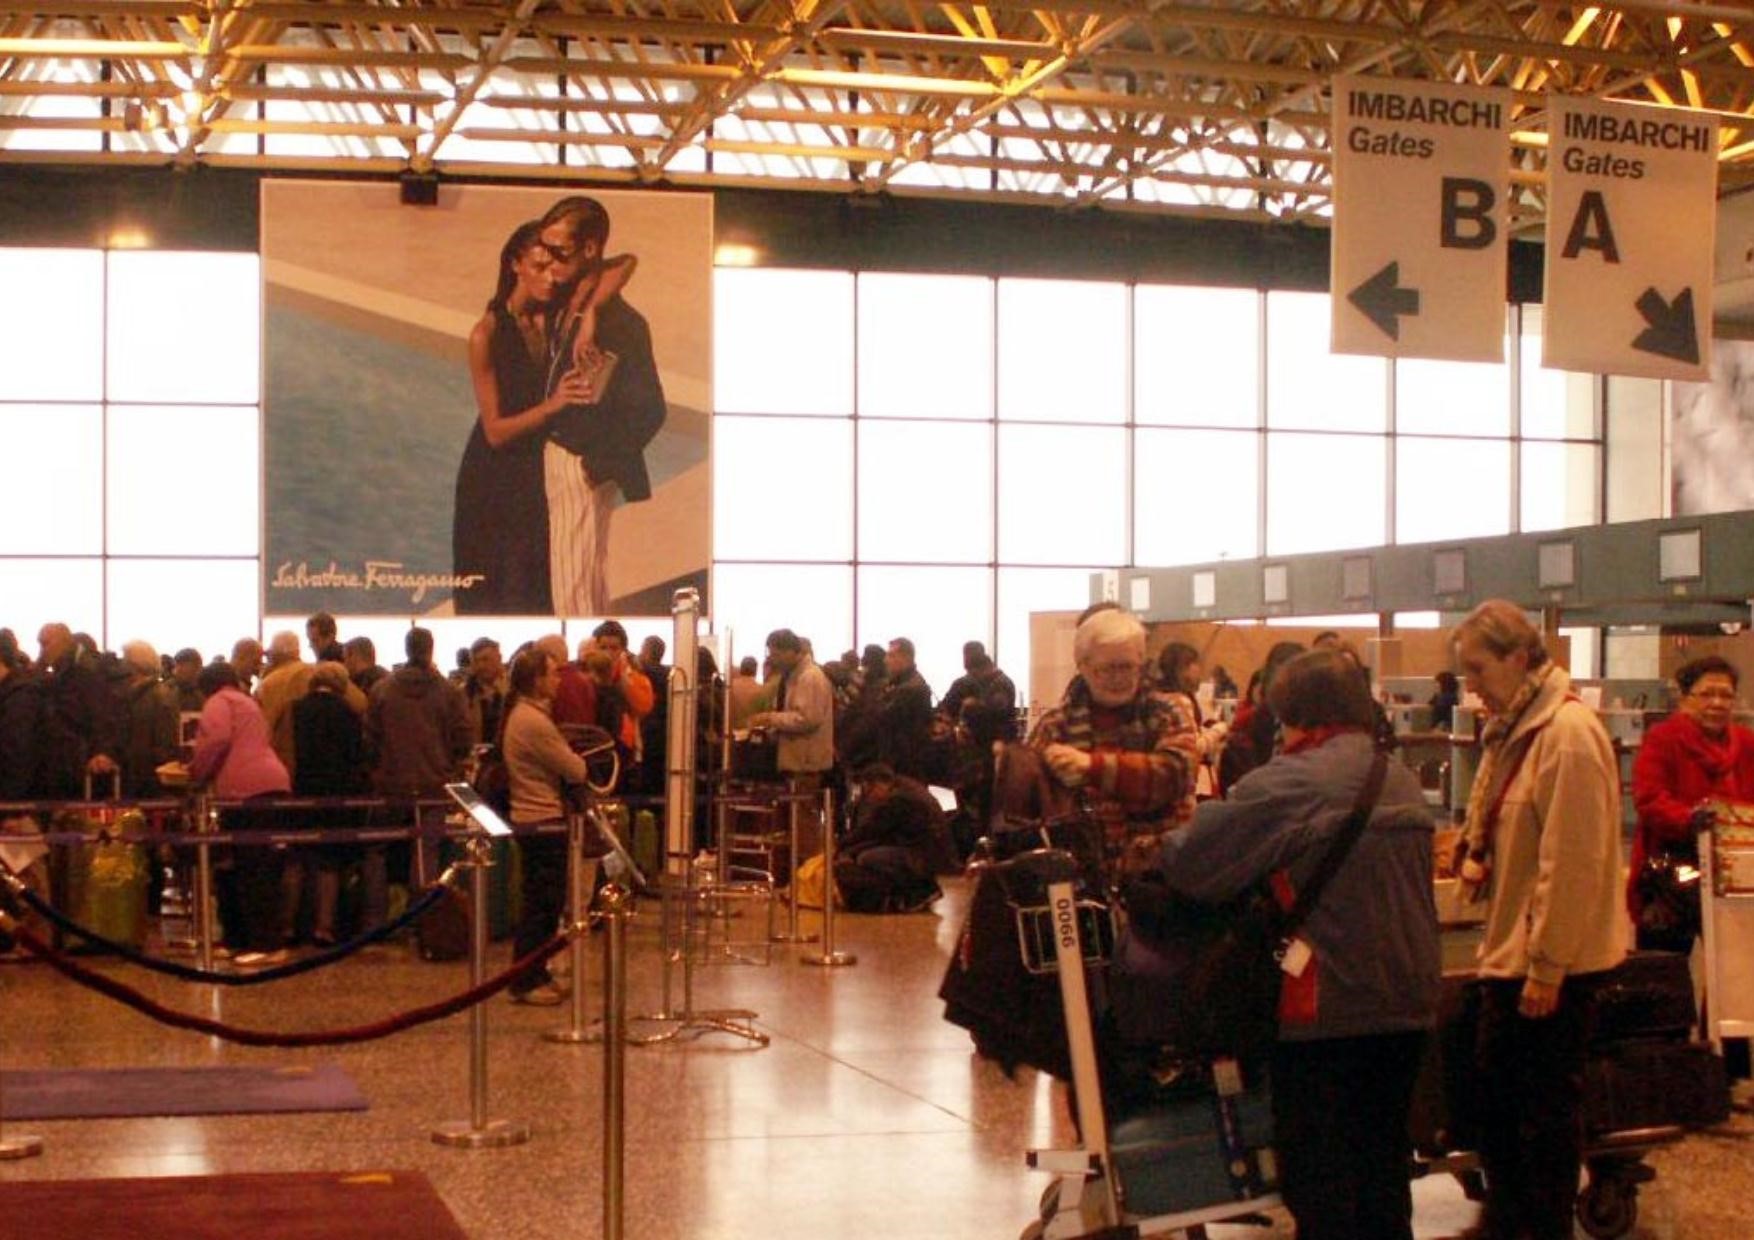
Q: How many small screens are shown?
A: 7